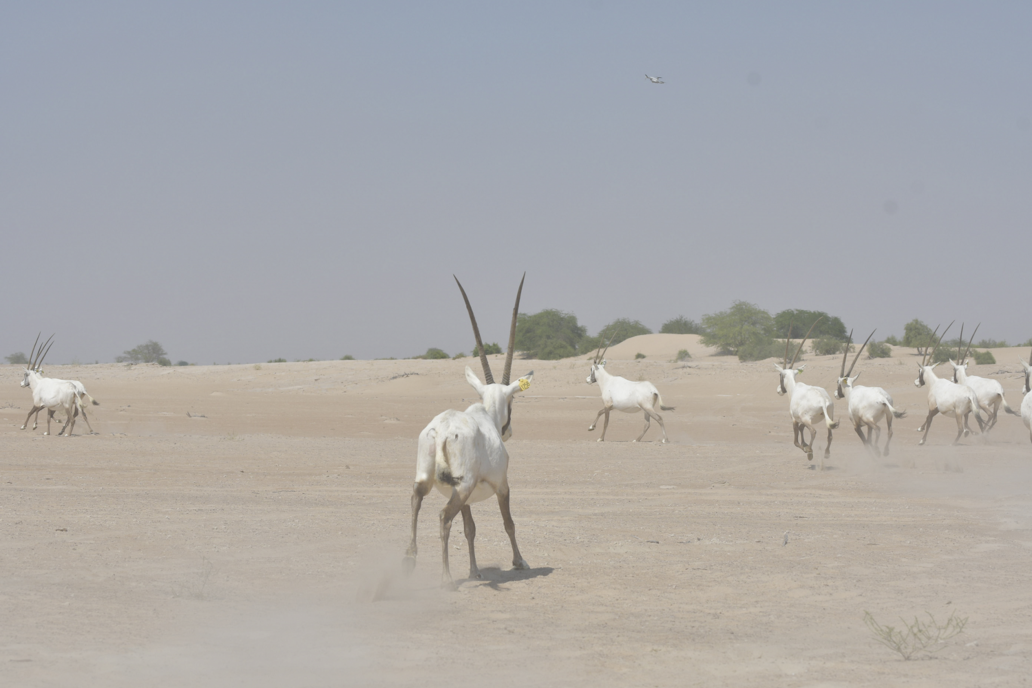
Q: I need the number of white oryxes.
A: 9